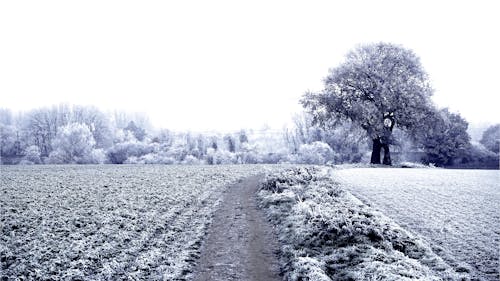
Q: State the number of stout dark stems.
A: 2